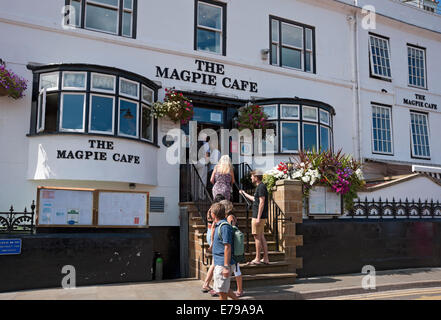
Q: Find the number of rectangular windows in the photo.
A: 7